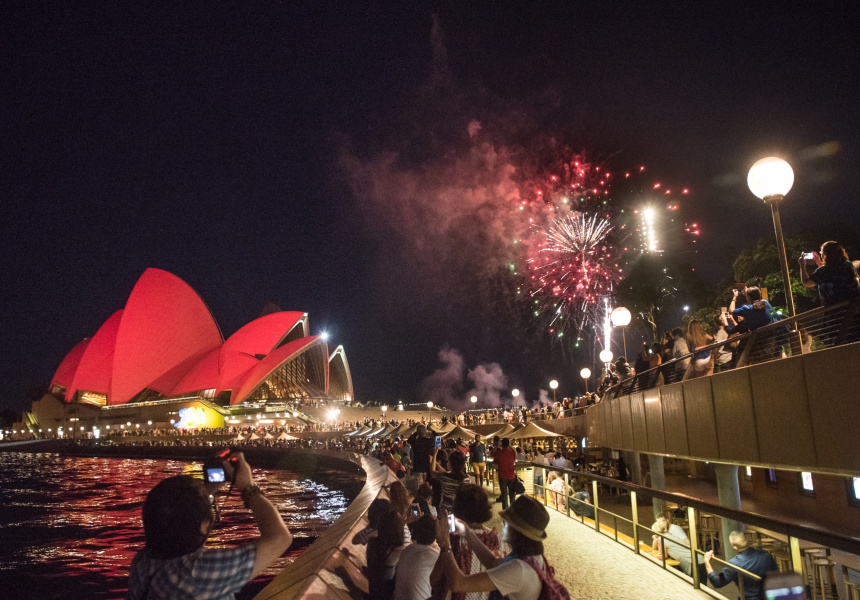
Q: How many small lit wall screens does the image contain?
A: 4